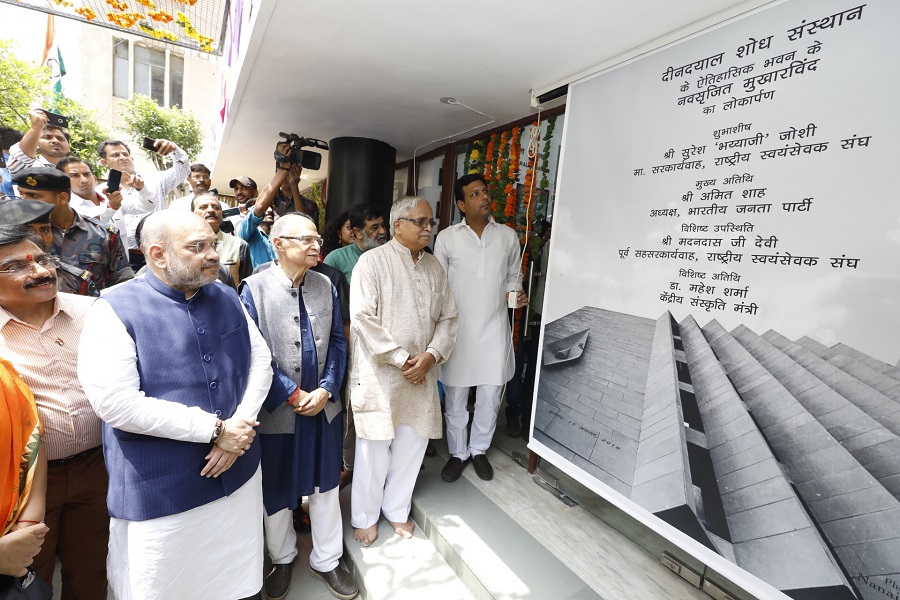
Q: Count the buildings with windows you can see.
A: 1